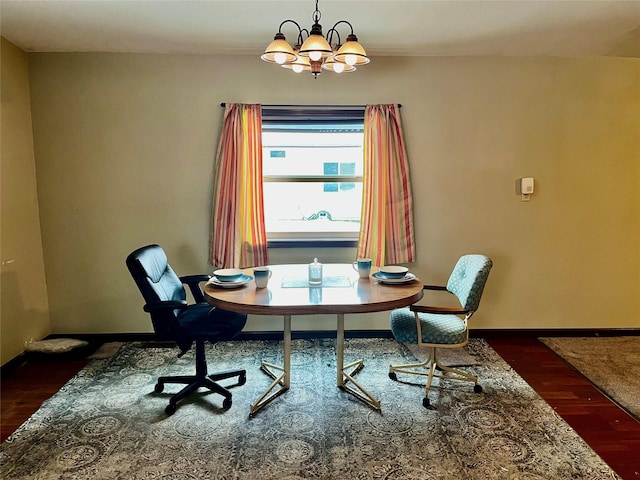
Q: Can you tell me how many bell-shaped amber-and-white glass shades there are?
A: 5